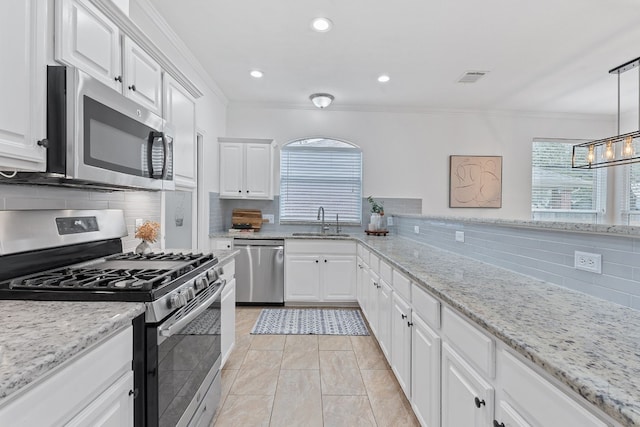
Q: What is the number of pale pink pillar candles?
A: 1